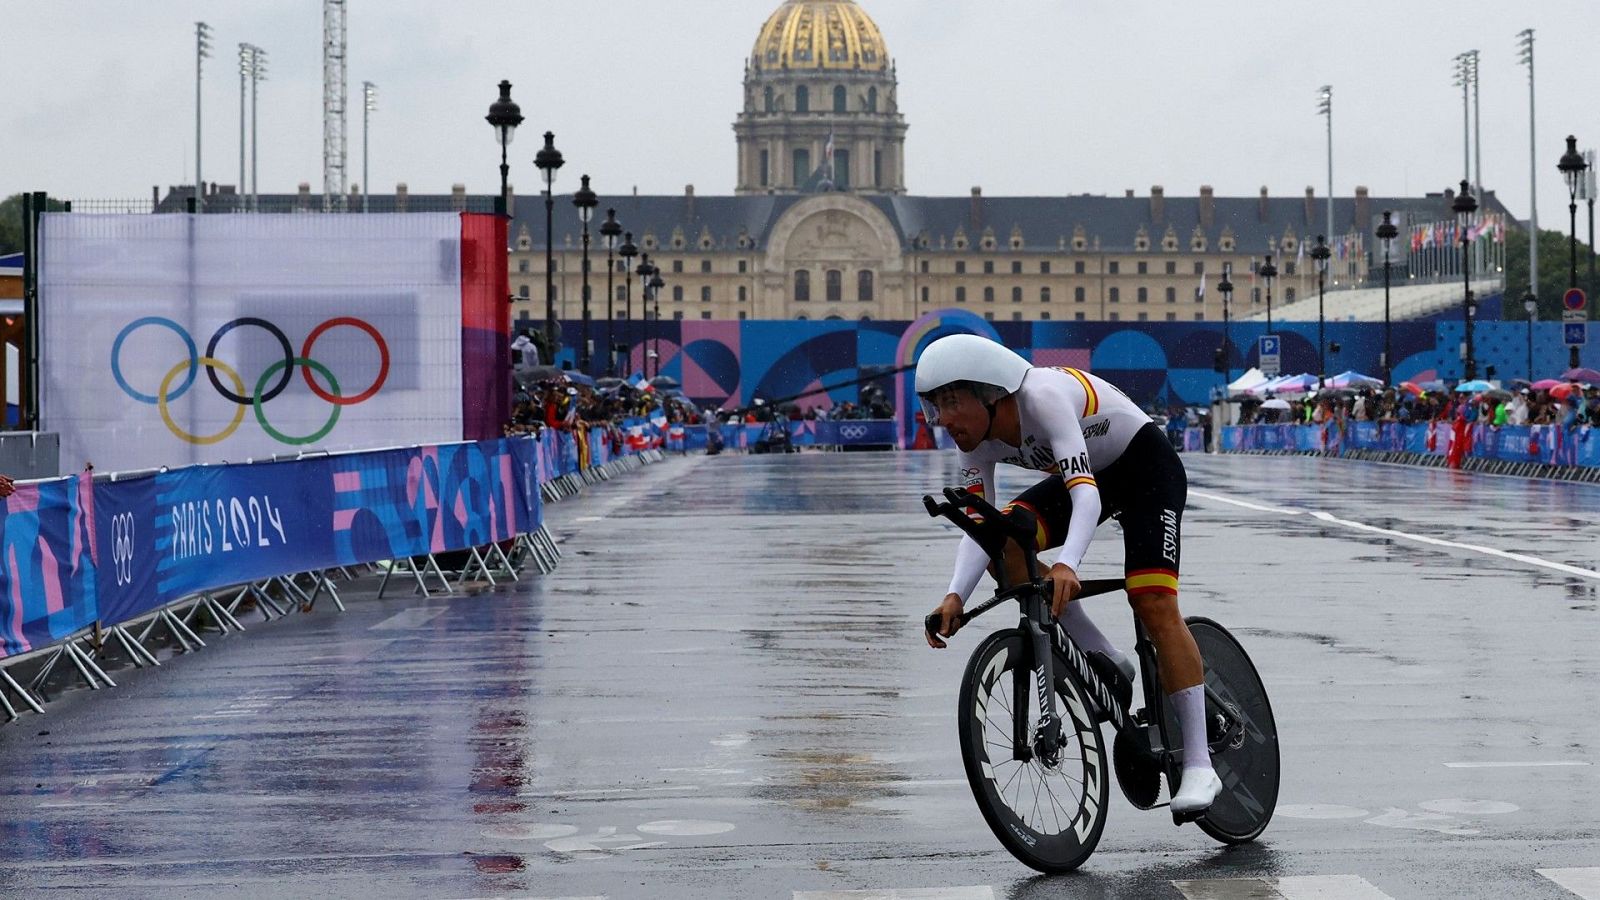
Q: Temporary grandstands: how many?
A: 1